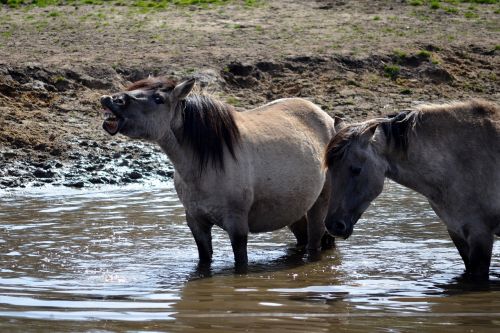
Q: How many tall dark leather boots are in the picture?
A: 0